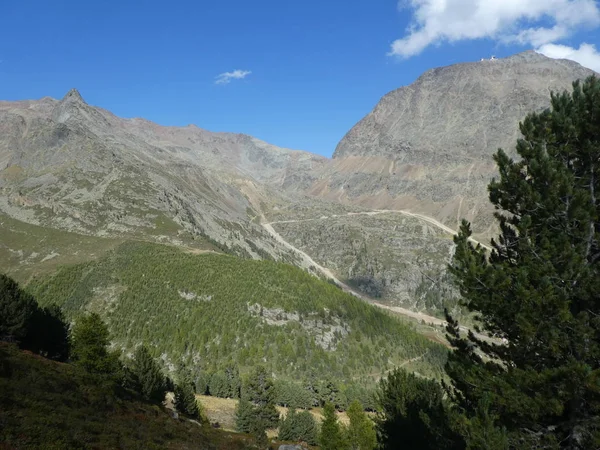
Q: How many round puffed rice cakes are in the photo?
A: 0